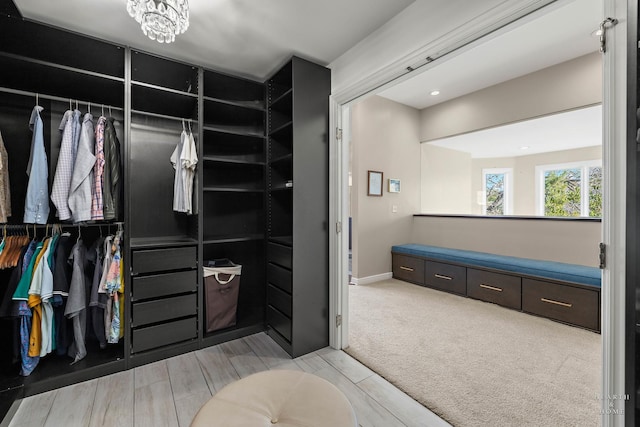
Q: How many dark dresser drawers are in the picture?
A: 12